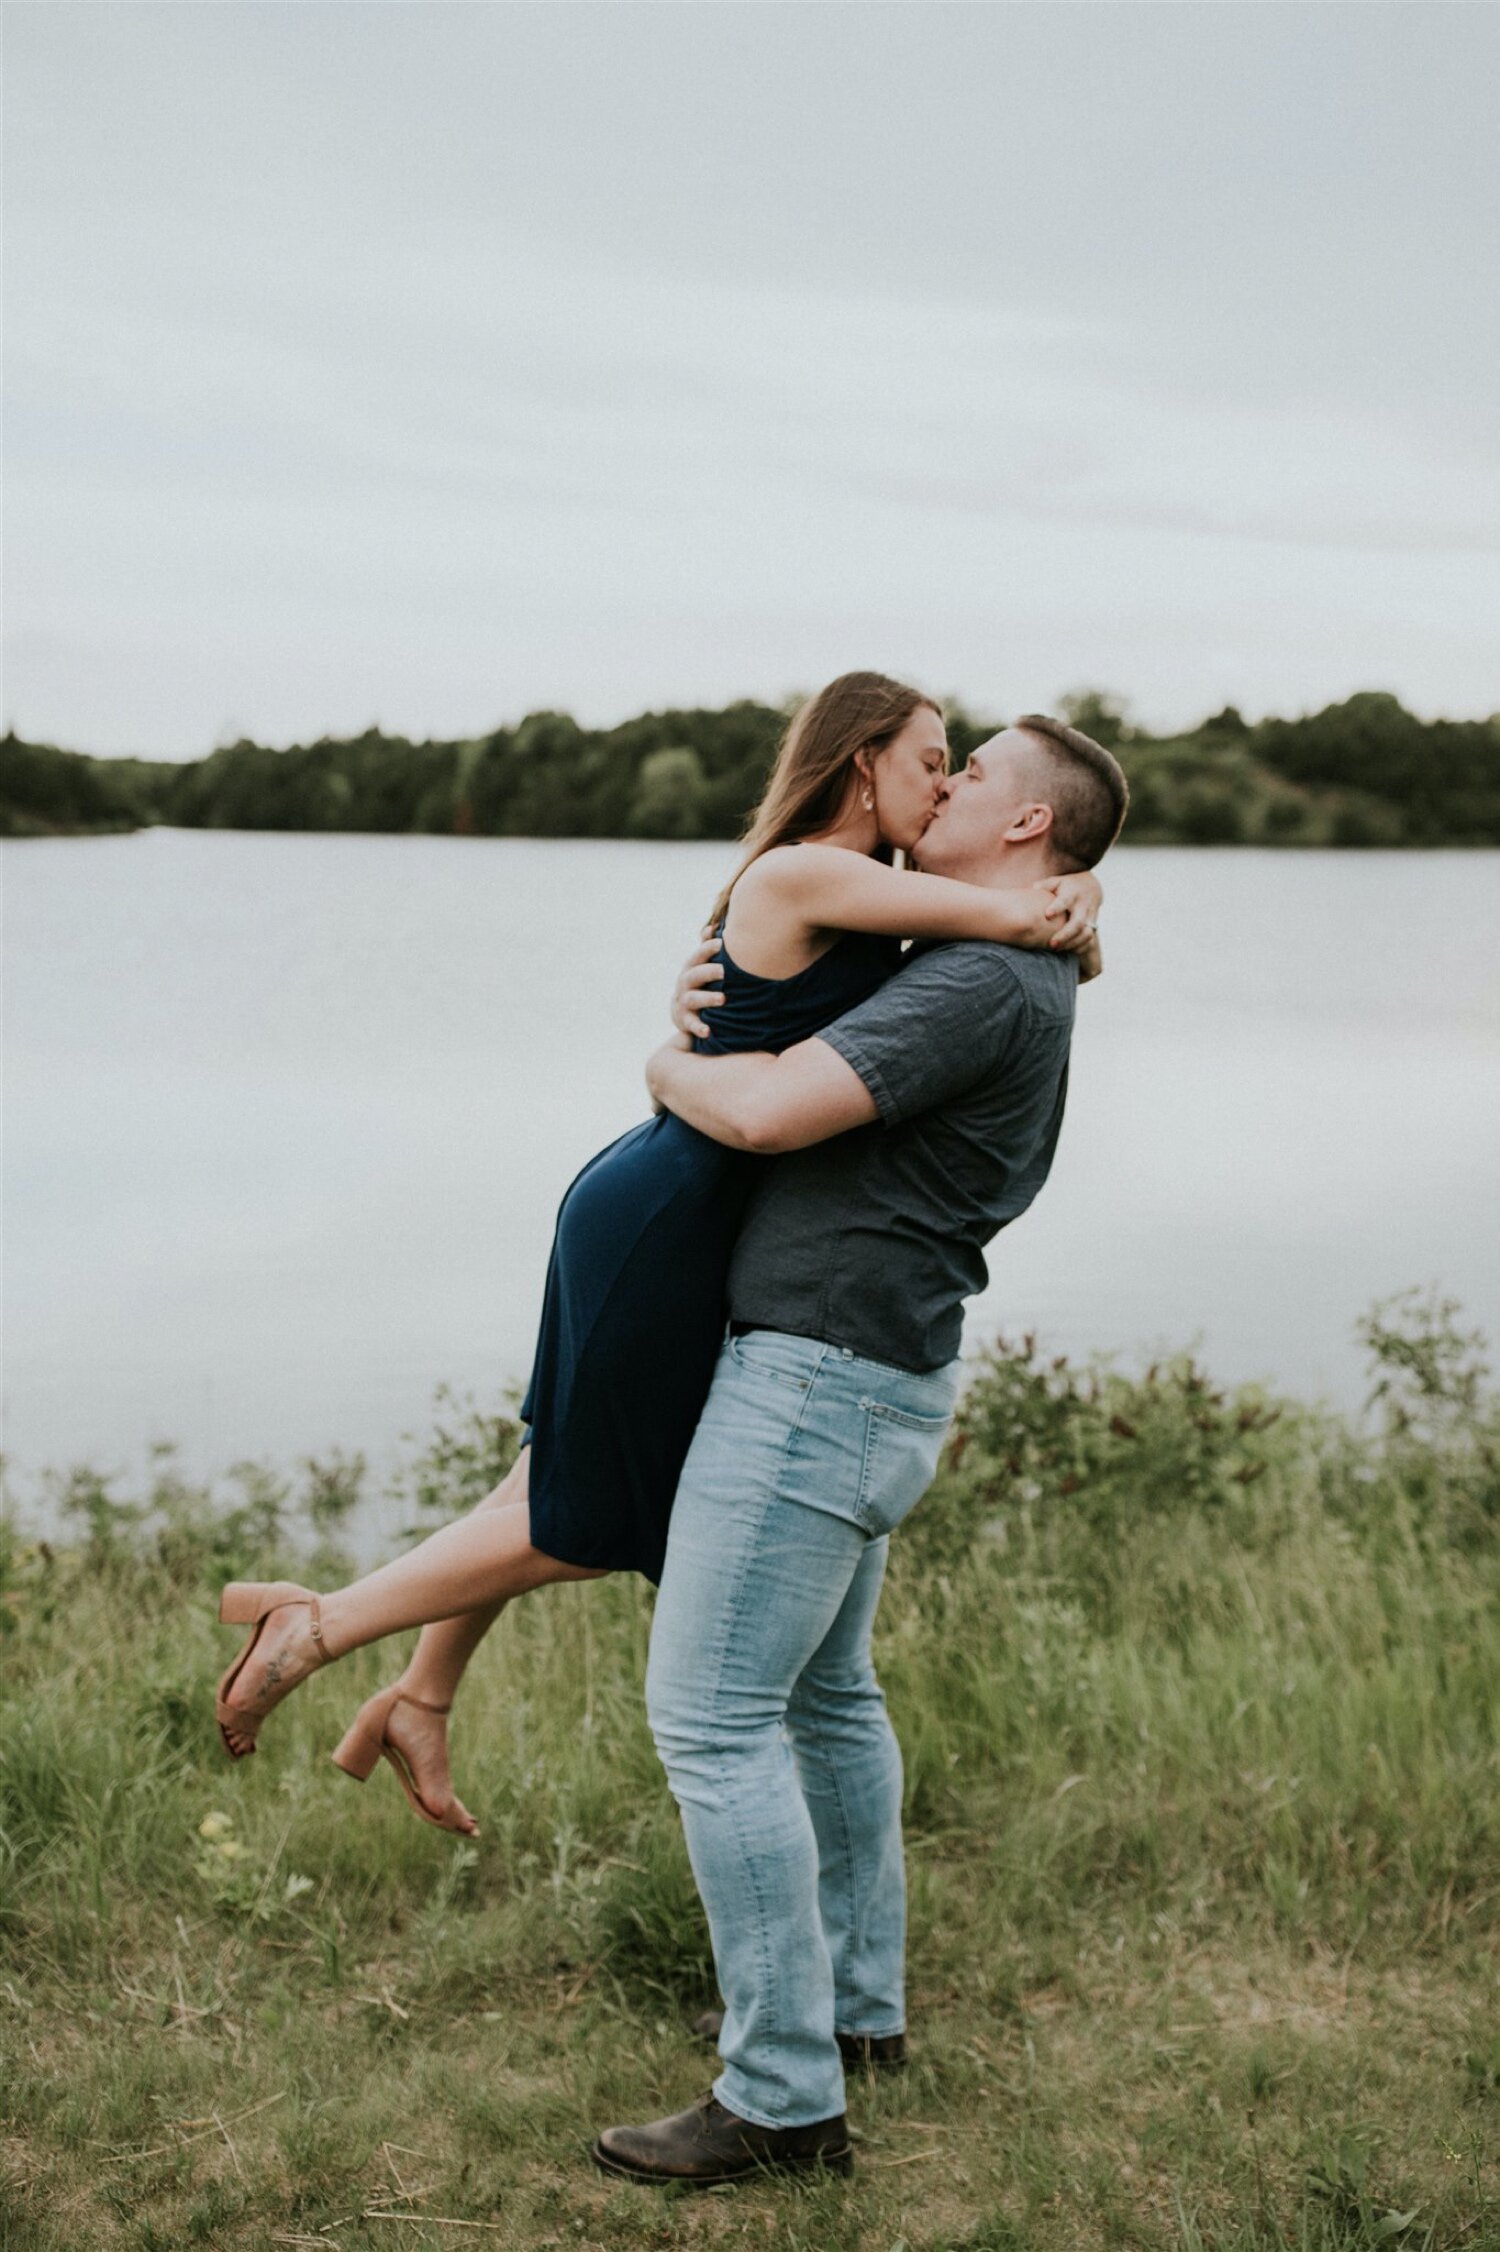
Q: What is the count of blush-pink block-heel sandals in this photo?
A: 2